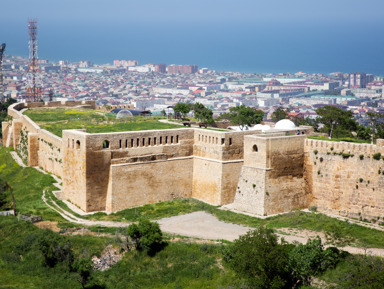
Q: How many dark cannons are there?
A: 2